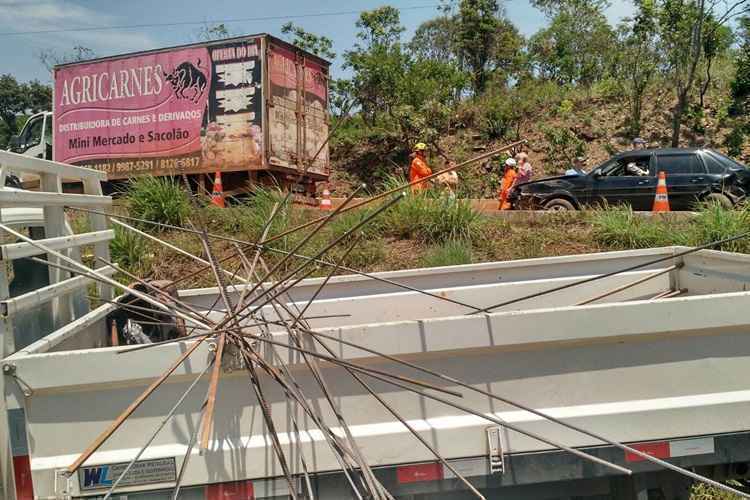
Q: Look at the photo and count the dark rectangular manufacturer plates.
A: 1